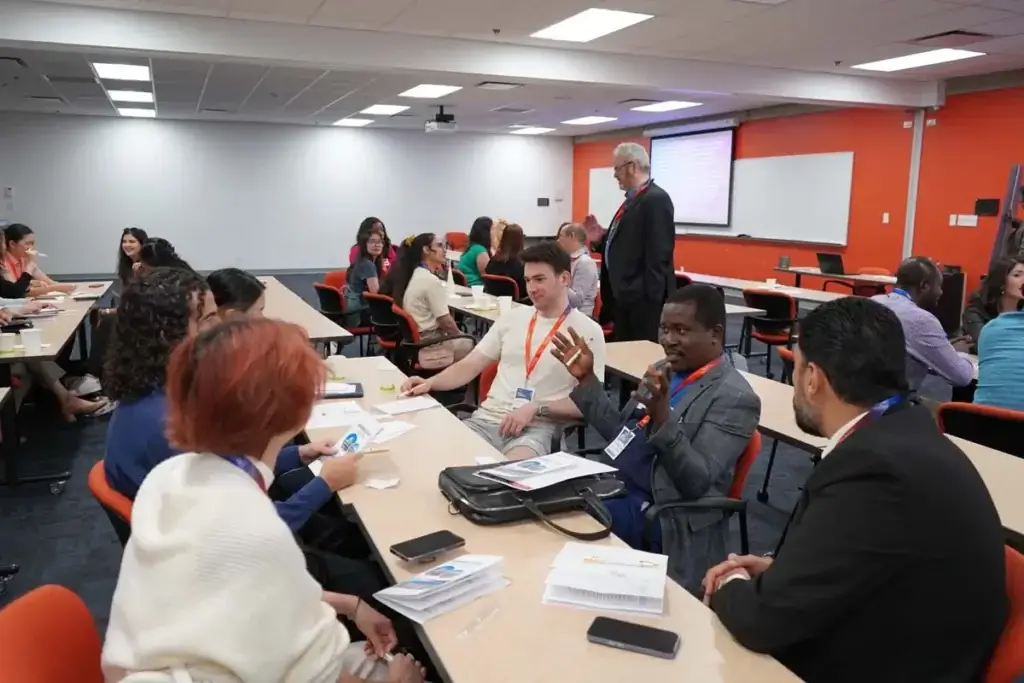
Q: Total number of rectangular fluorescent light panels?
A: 11